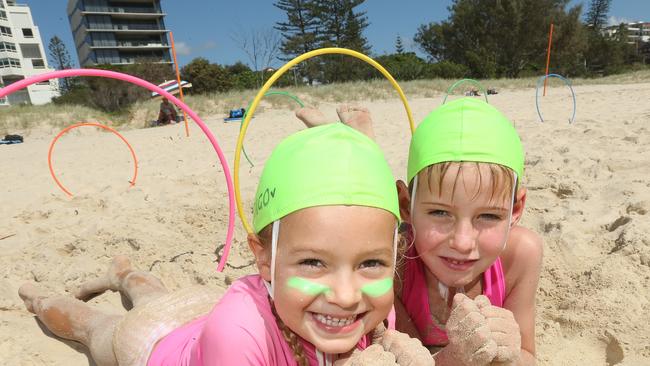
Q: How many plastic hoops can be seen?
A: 6